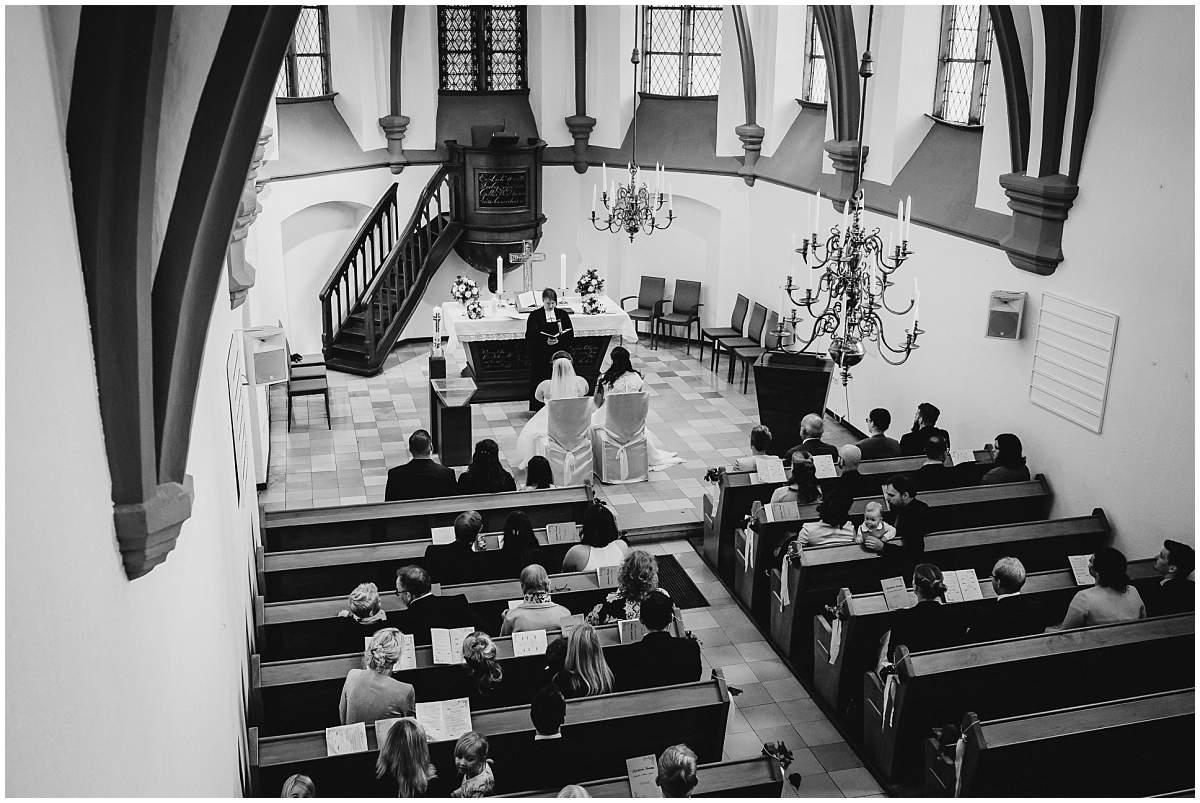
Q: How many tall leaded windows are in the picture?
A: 5